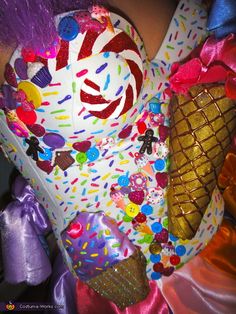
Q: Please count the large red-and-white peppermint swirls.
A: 1